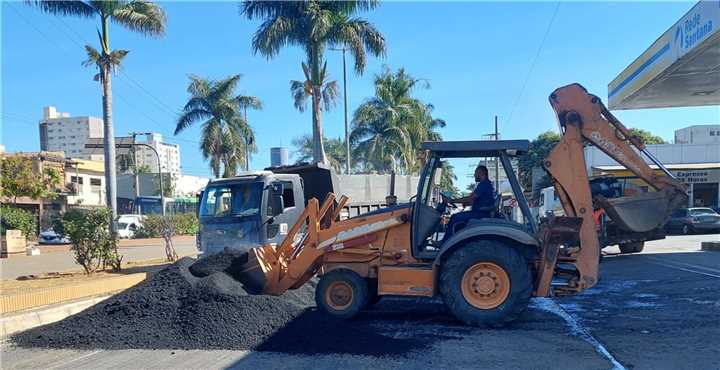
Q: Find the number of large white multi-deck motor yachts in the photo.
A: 0